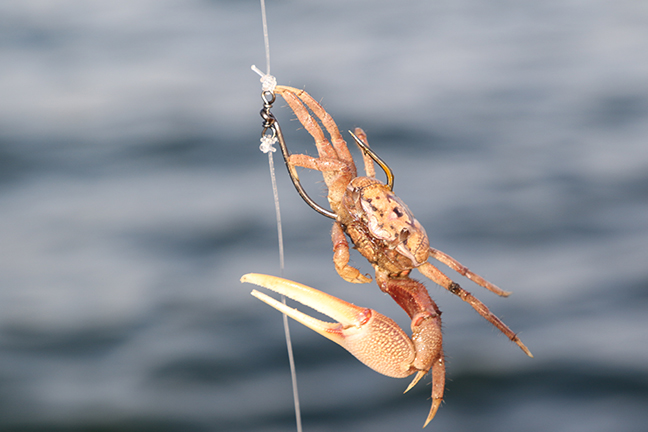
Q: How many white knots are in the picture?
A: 2